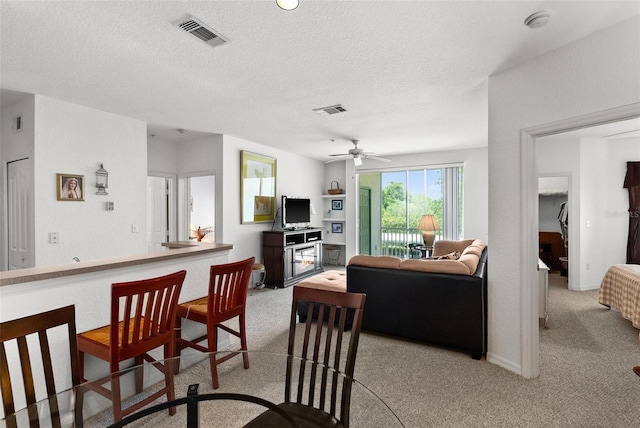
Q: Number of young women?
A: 1